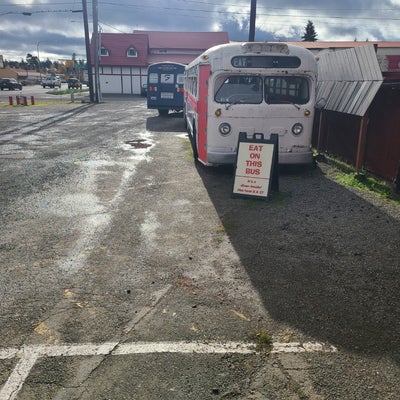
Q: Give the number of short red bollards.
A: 4